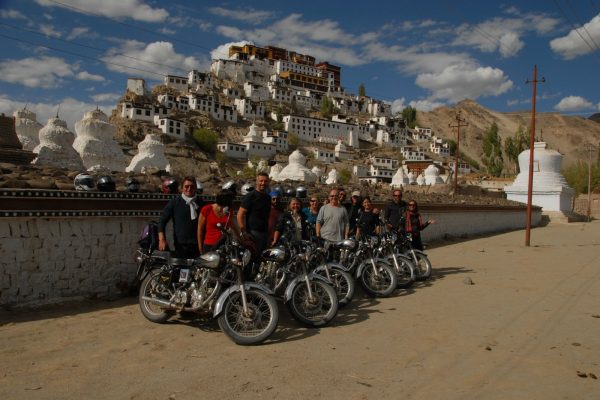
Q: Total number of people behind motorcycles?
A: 12